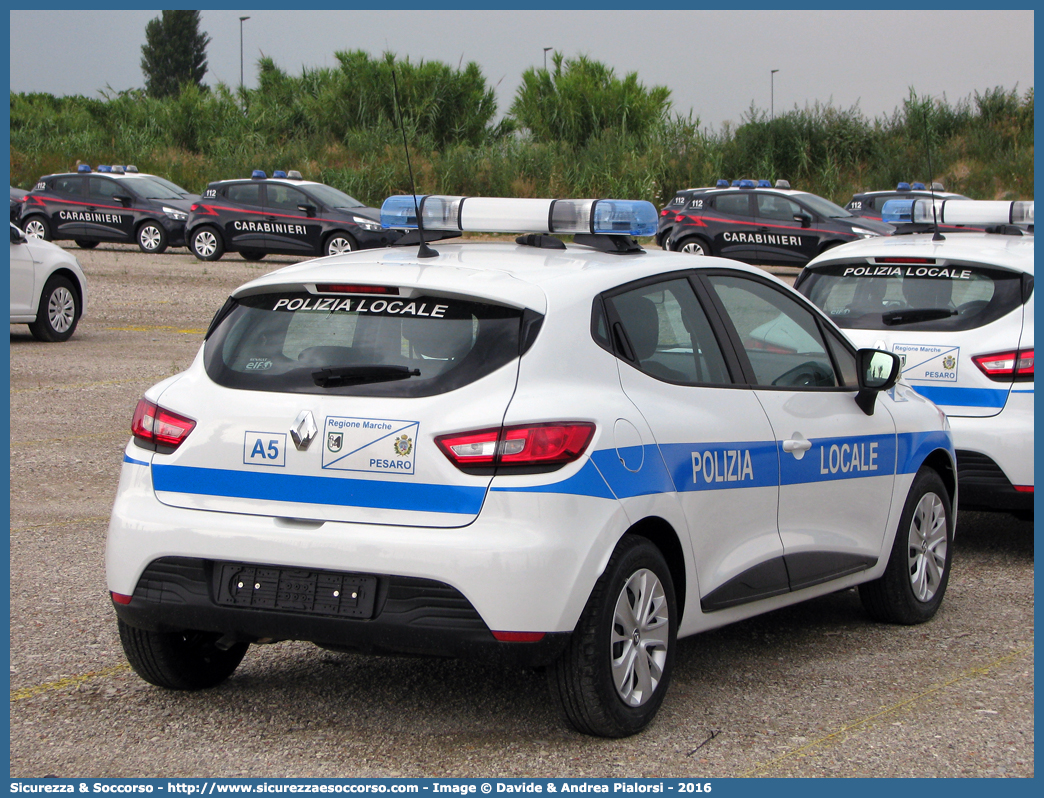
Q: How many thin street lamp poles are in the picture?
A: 3